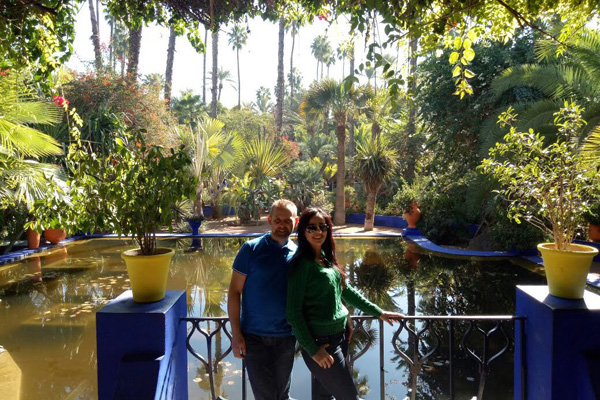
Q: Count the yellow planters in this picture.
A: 2